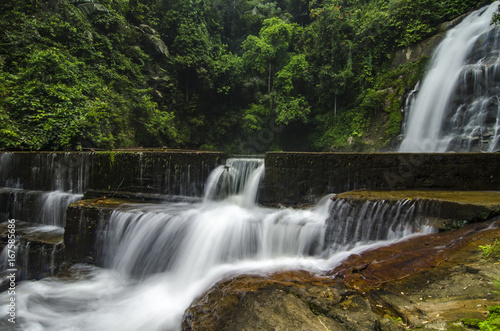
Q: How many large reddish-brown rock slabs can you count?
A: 1